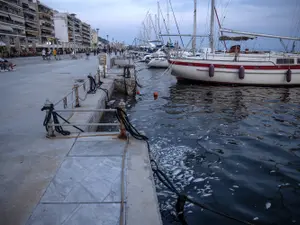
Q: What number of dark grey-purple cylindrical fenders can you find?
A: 3